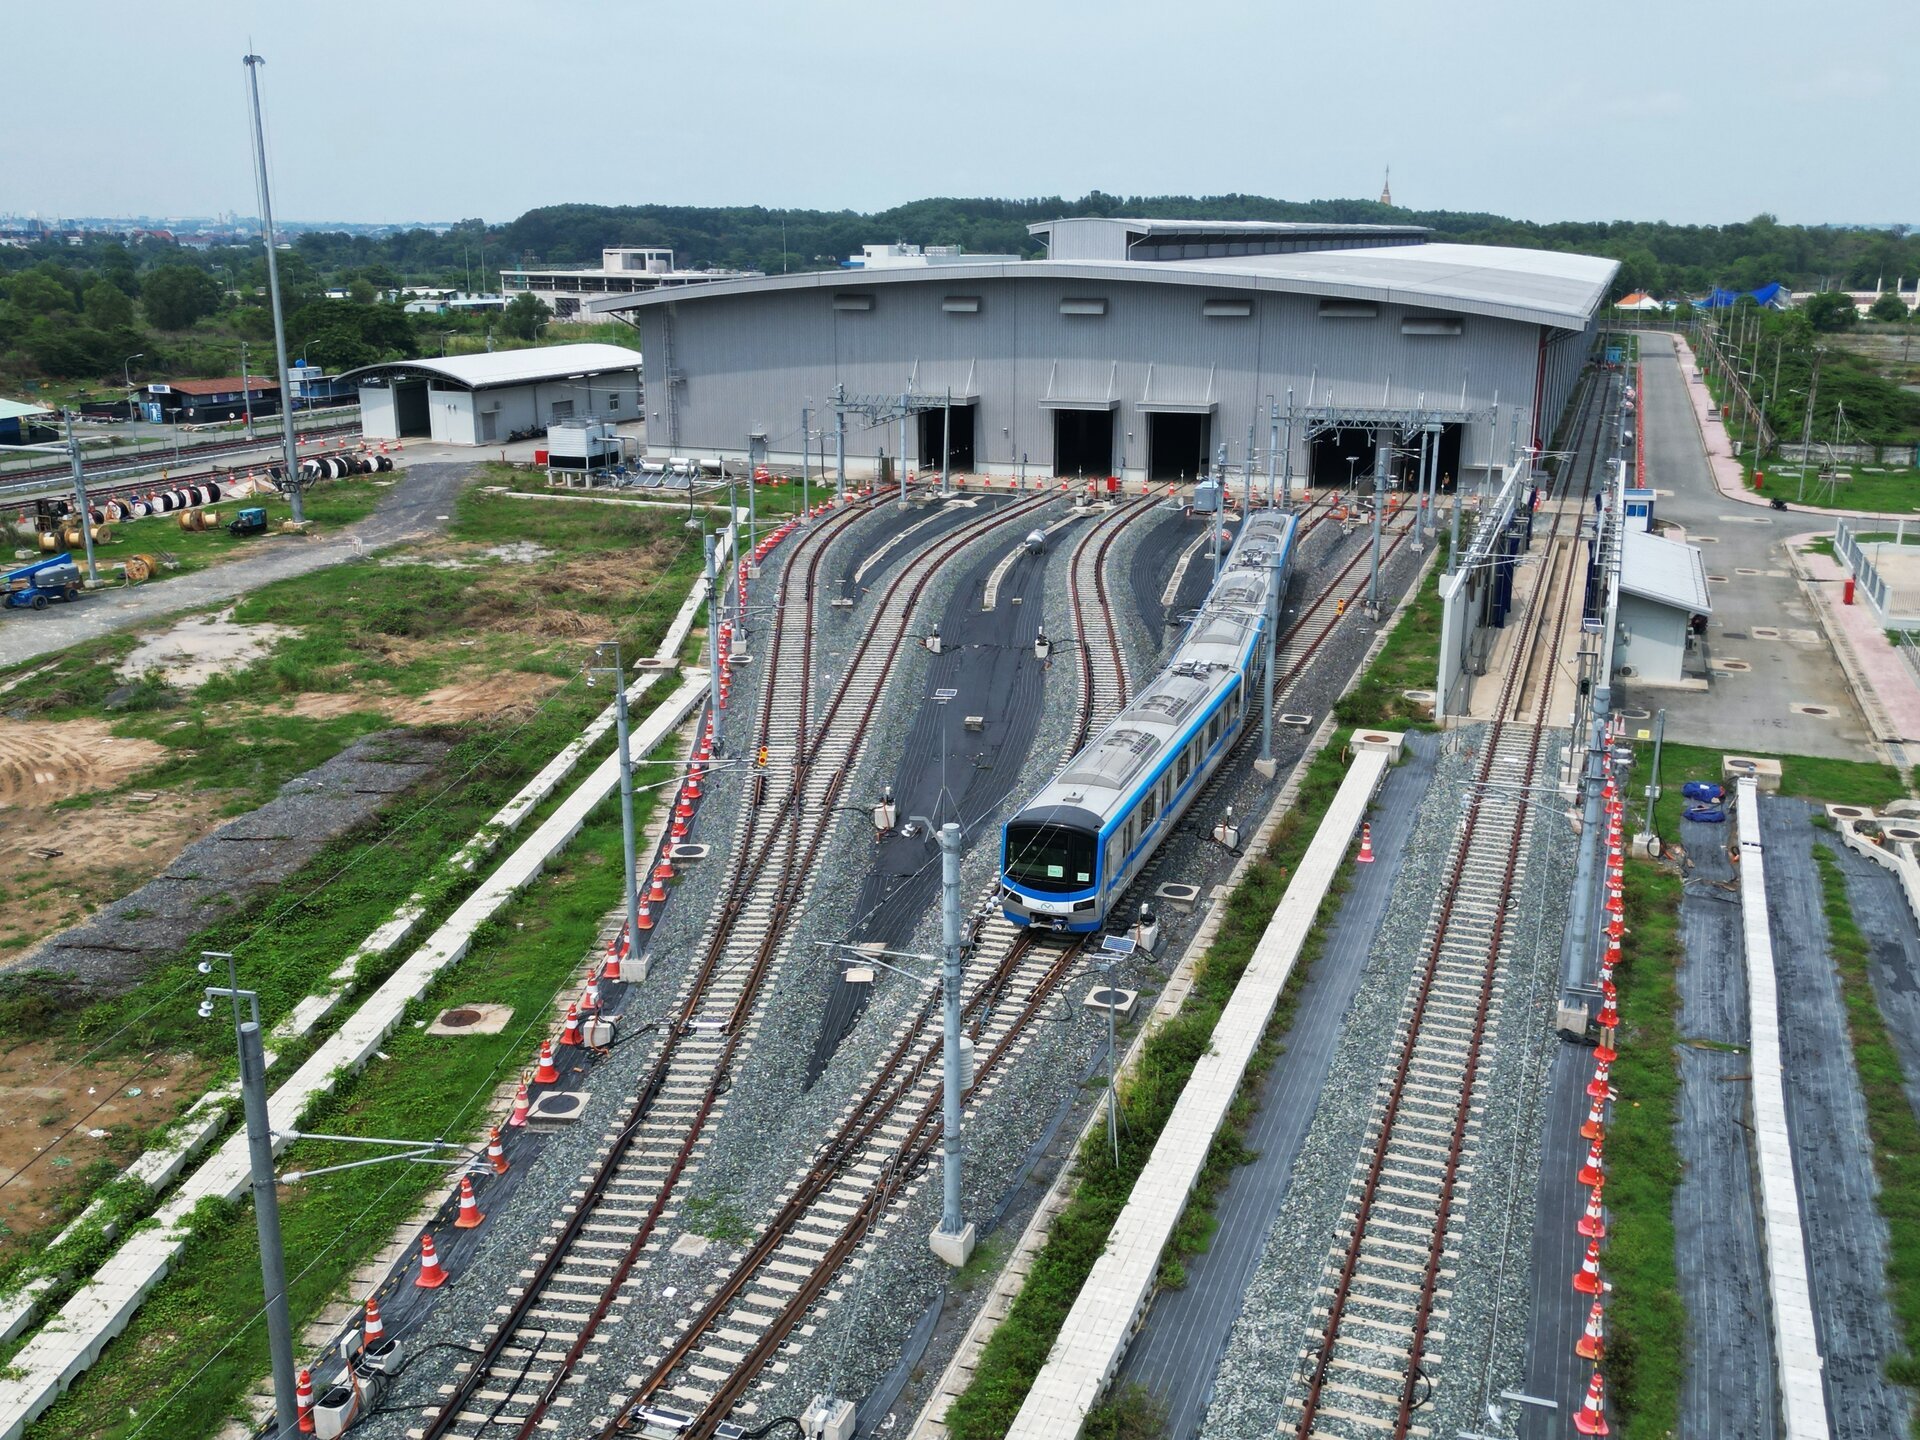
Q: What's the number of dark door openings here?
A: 6